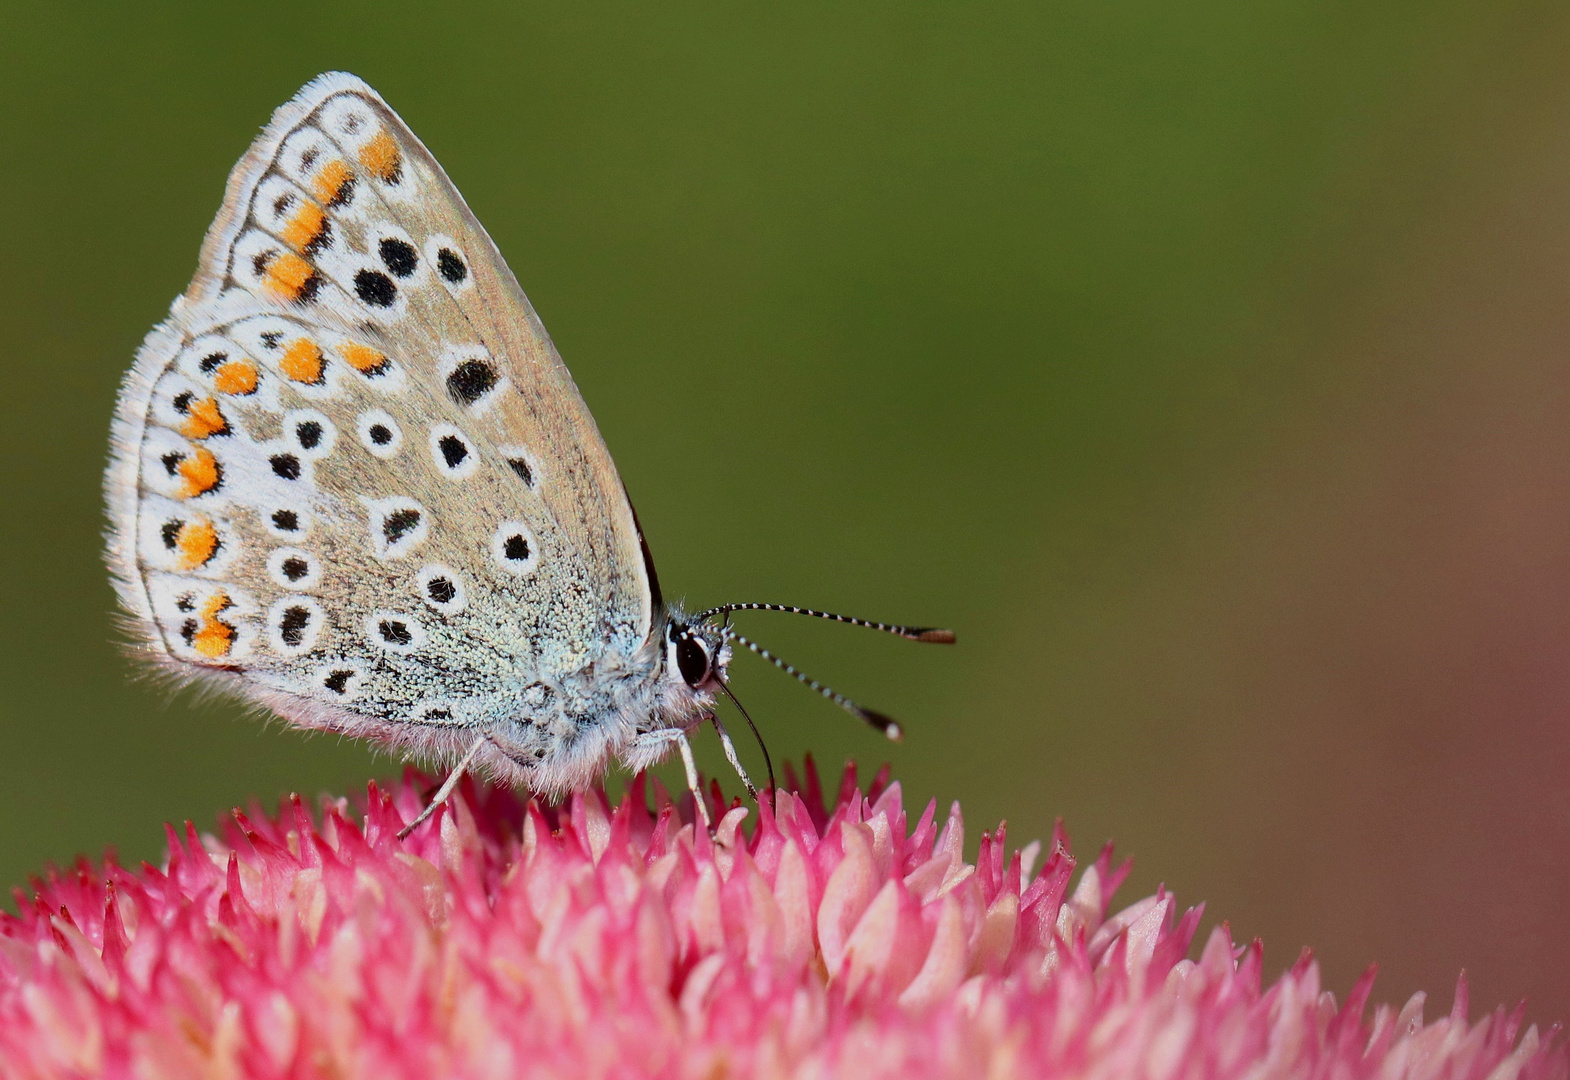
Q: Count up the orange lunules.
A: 11